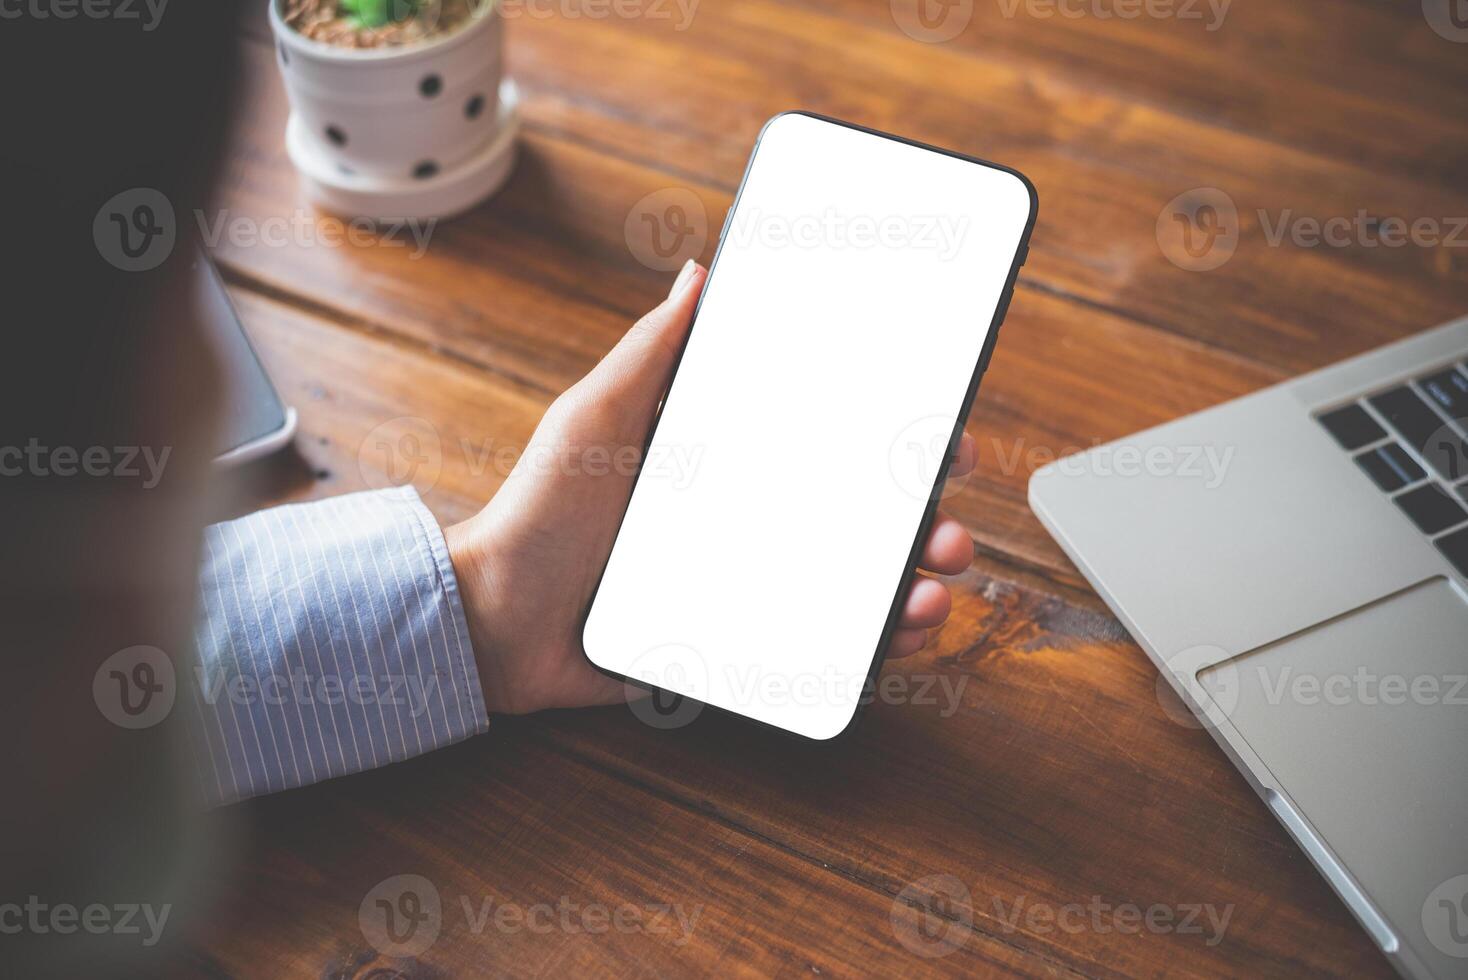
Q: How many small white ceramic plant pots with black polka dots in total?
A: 1